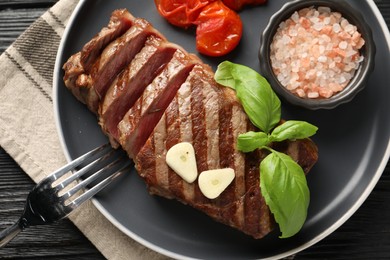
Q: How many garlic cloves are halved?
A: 2